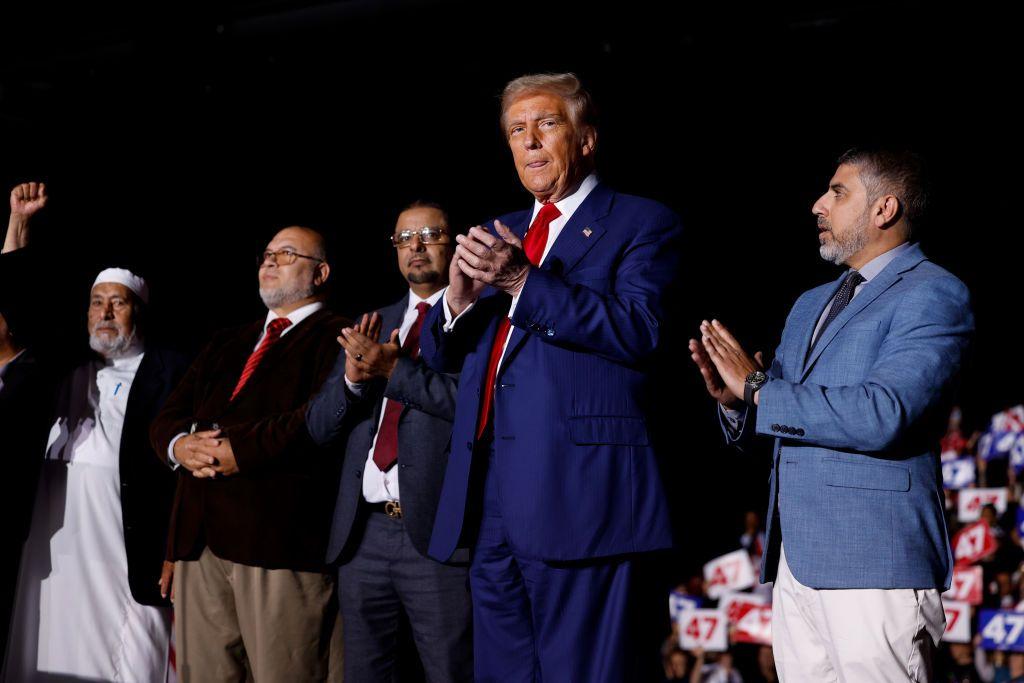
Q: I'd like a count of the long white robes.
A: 1